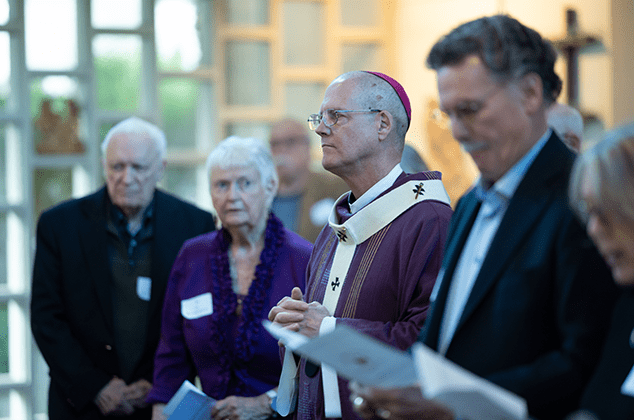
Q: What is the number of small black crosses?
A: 3